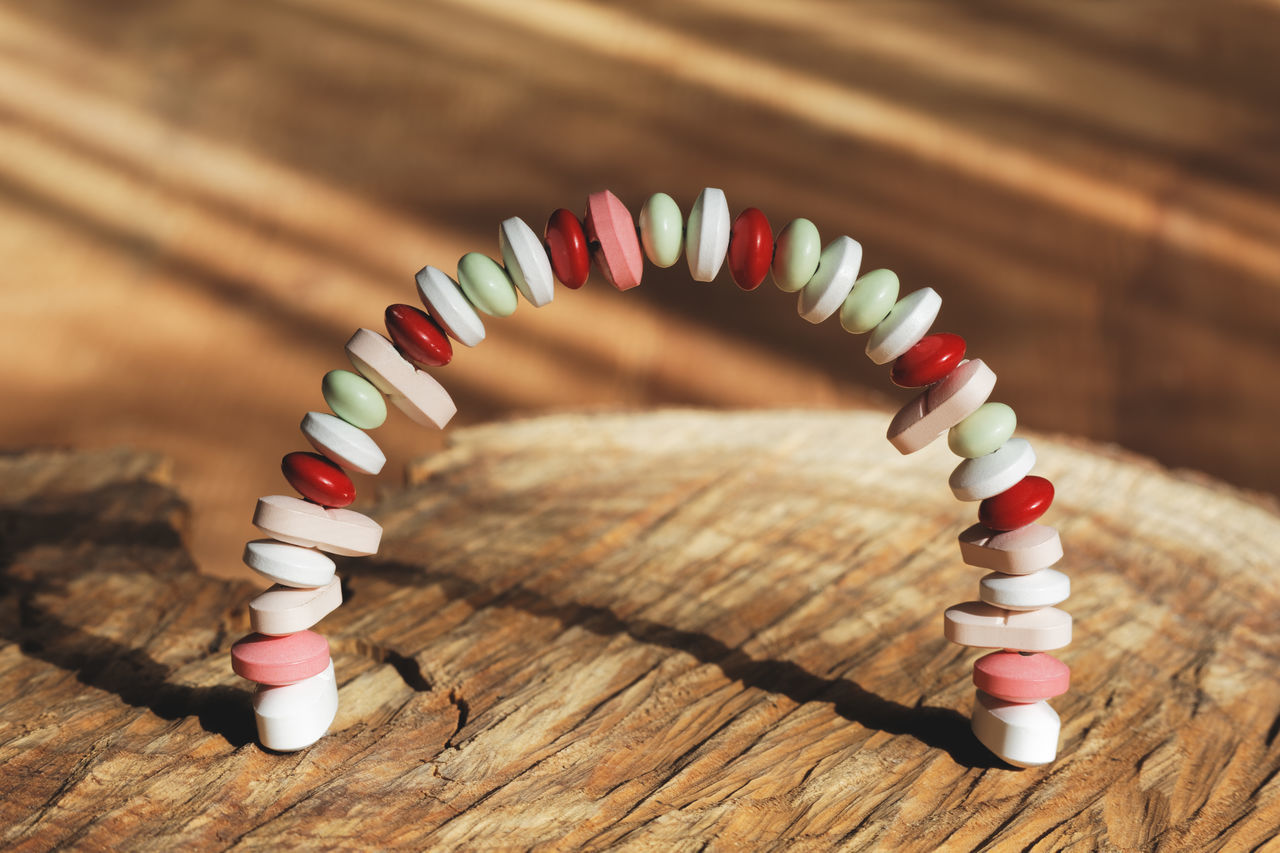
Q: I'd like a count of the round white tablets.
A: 9